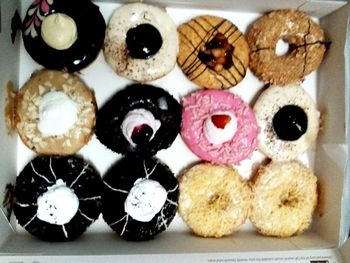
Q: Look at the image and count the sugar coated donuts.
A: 2